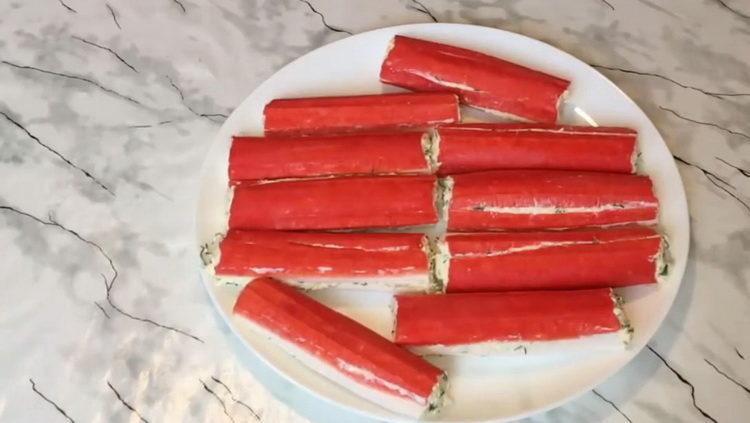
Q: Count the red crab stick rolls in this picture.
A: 10